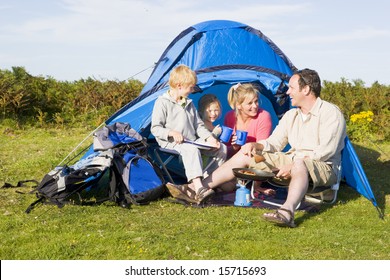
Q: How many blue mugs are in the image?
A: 2